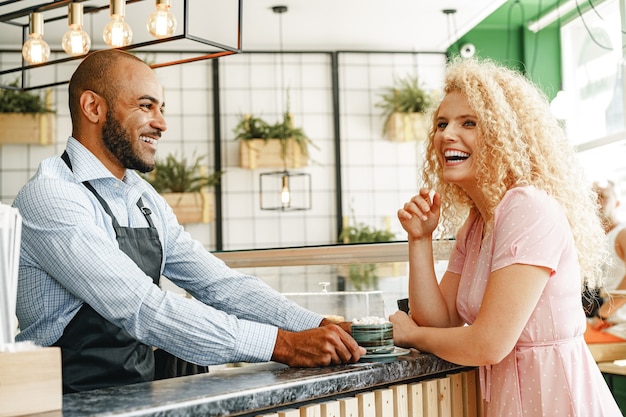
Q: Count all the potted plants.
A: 5